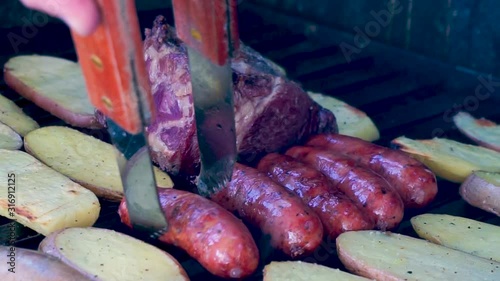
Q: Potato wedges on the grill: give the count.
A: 14